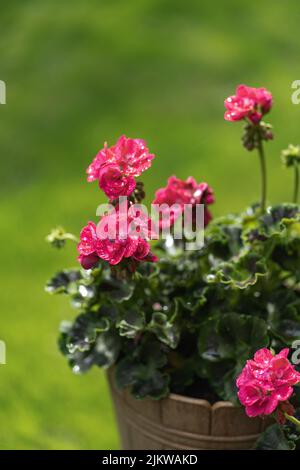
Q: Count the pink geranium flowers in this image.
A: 5